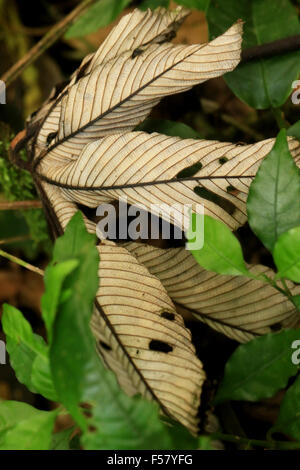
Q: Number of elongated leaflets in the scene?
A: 5